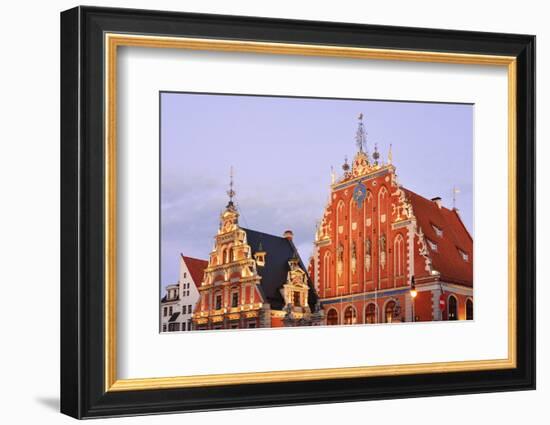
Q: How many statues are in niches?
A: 4